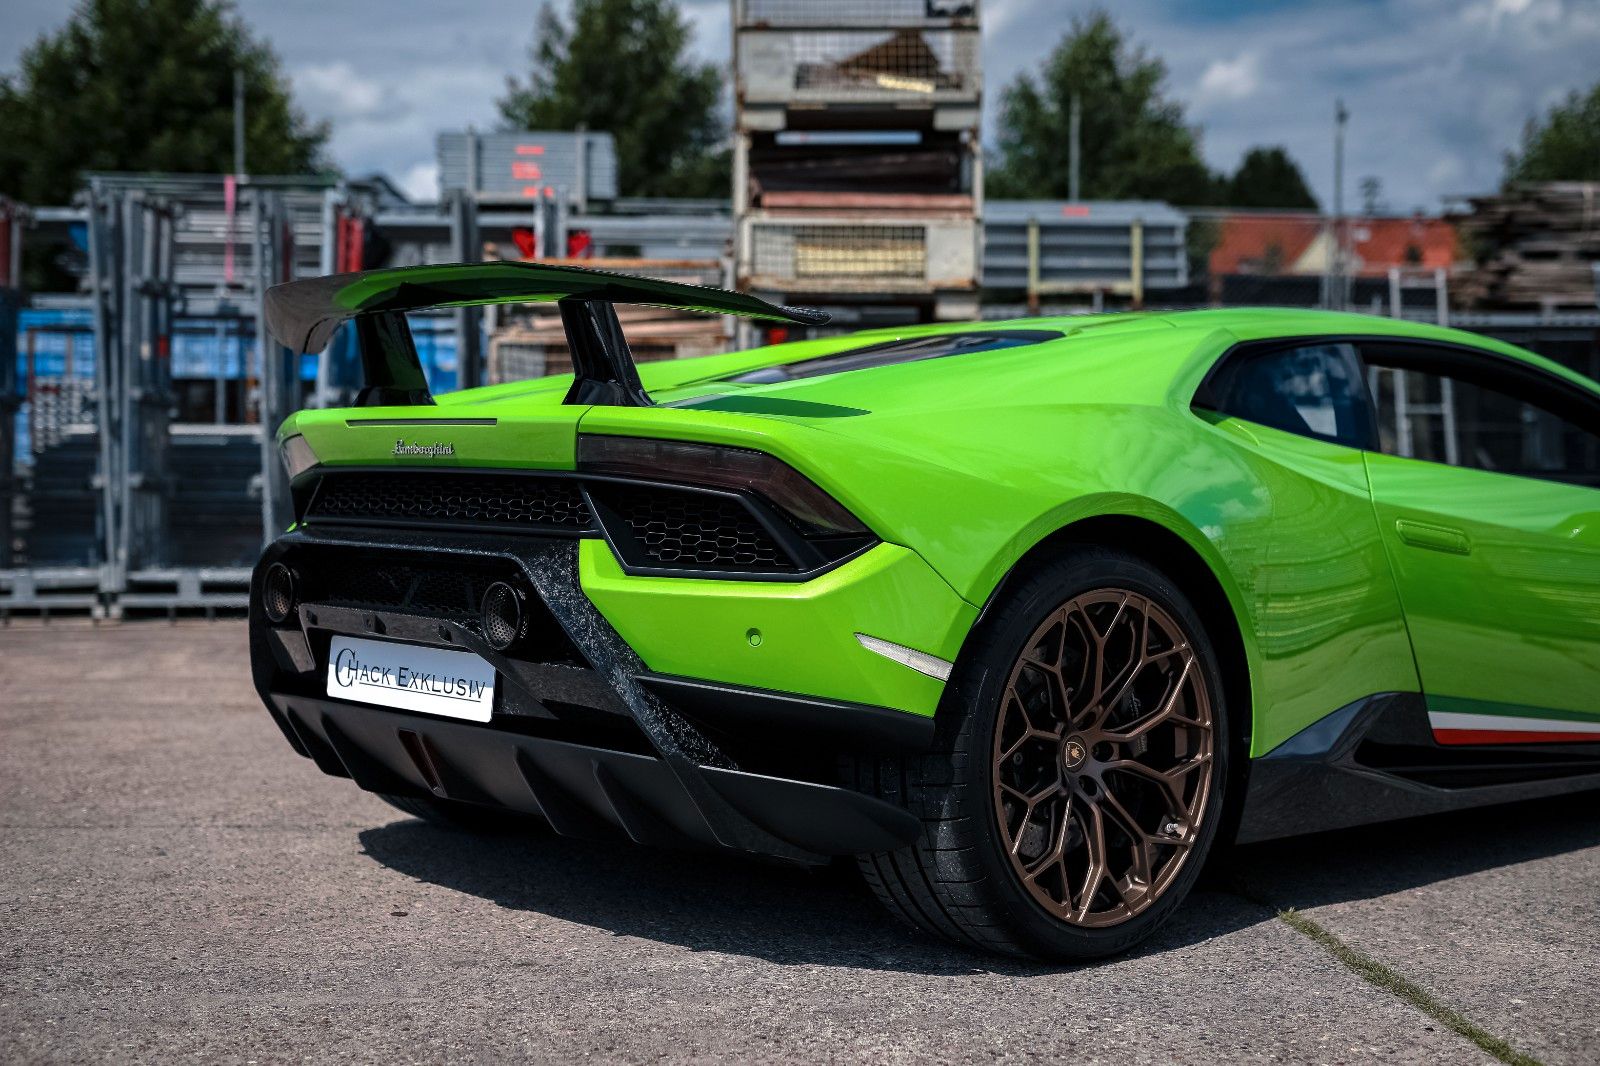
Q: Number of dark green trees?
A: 5